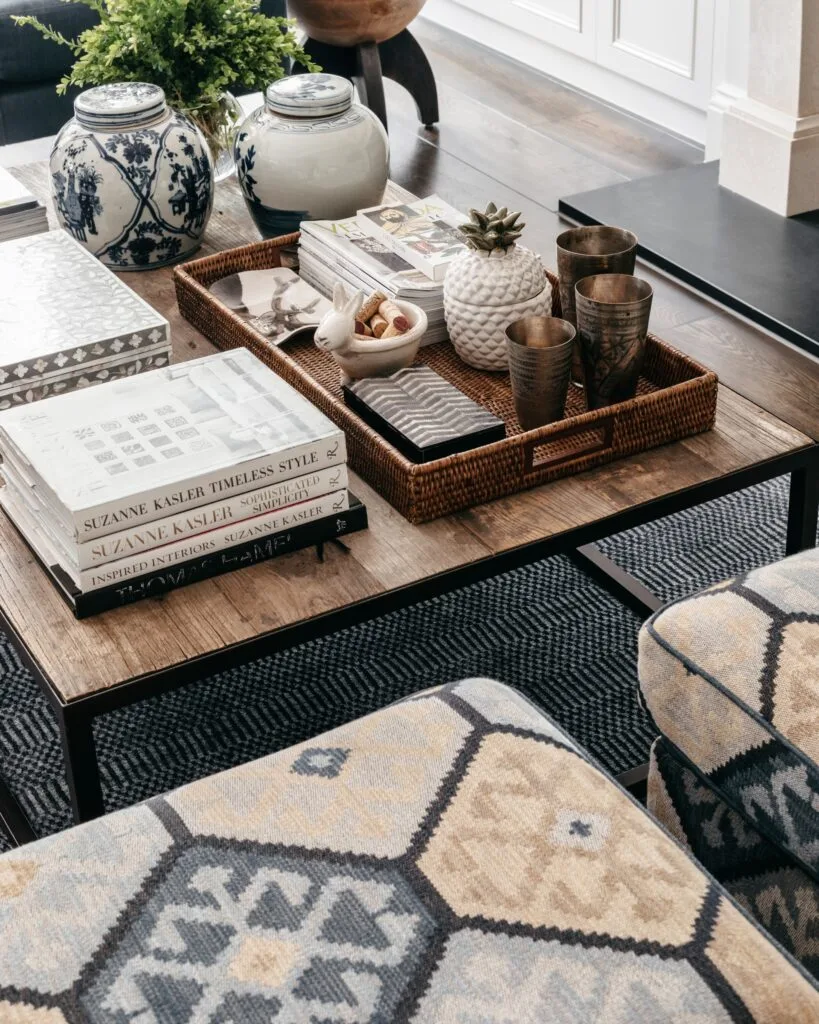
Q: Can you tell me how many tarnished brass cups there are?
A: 3